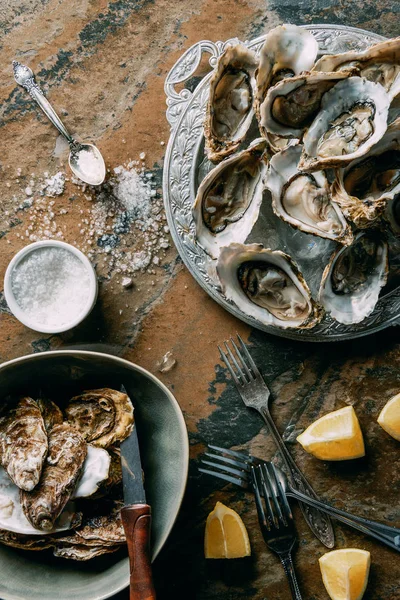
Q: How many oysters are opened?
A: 11